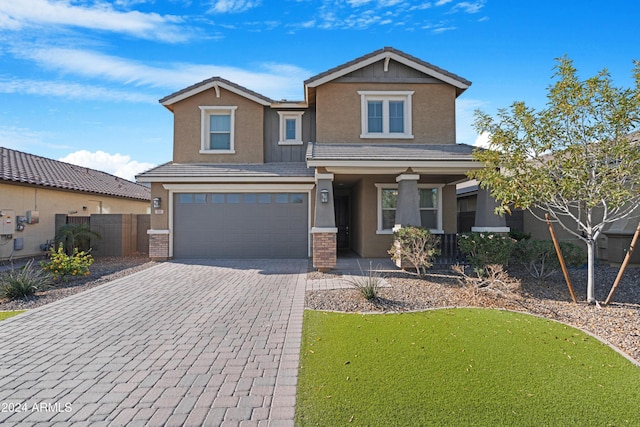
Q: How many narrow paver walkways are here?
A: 1